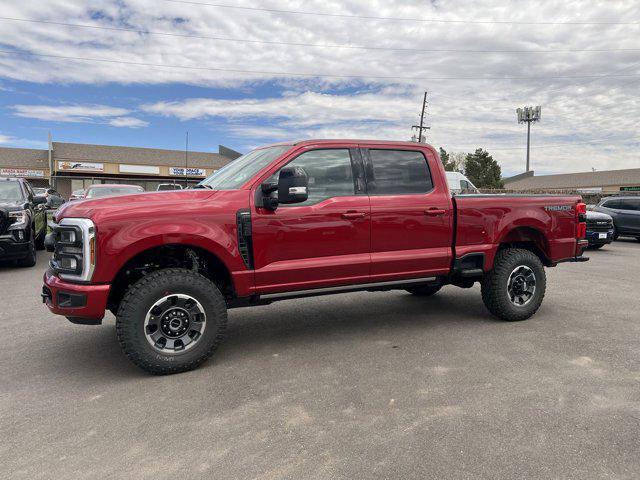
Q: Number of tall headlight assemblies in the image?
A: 1